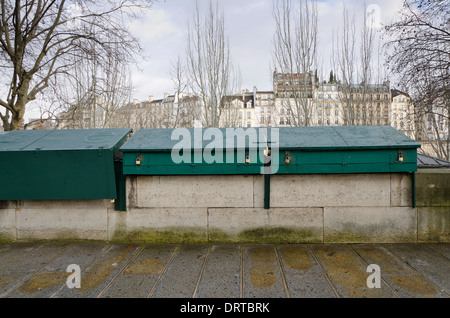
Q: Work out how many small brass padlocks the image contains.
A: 4